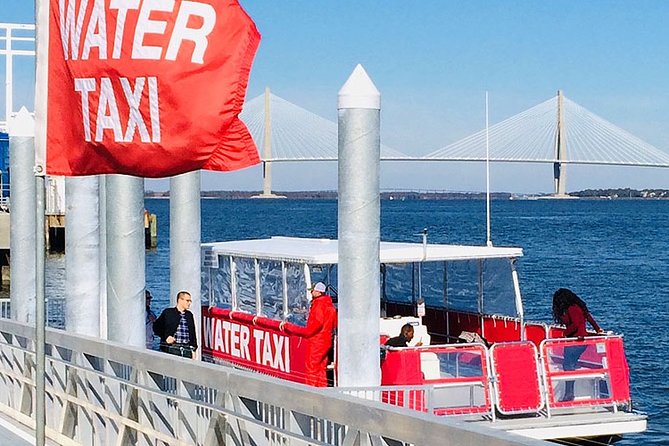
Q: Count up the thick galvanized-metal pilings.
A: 5